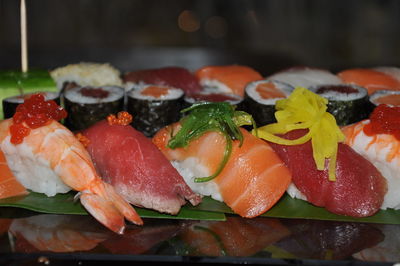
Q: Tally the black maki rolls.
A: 7